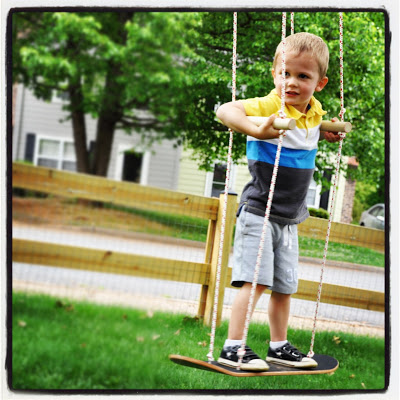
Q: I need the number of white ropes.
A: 4